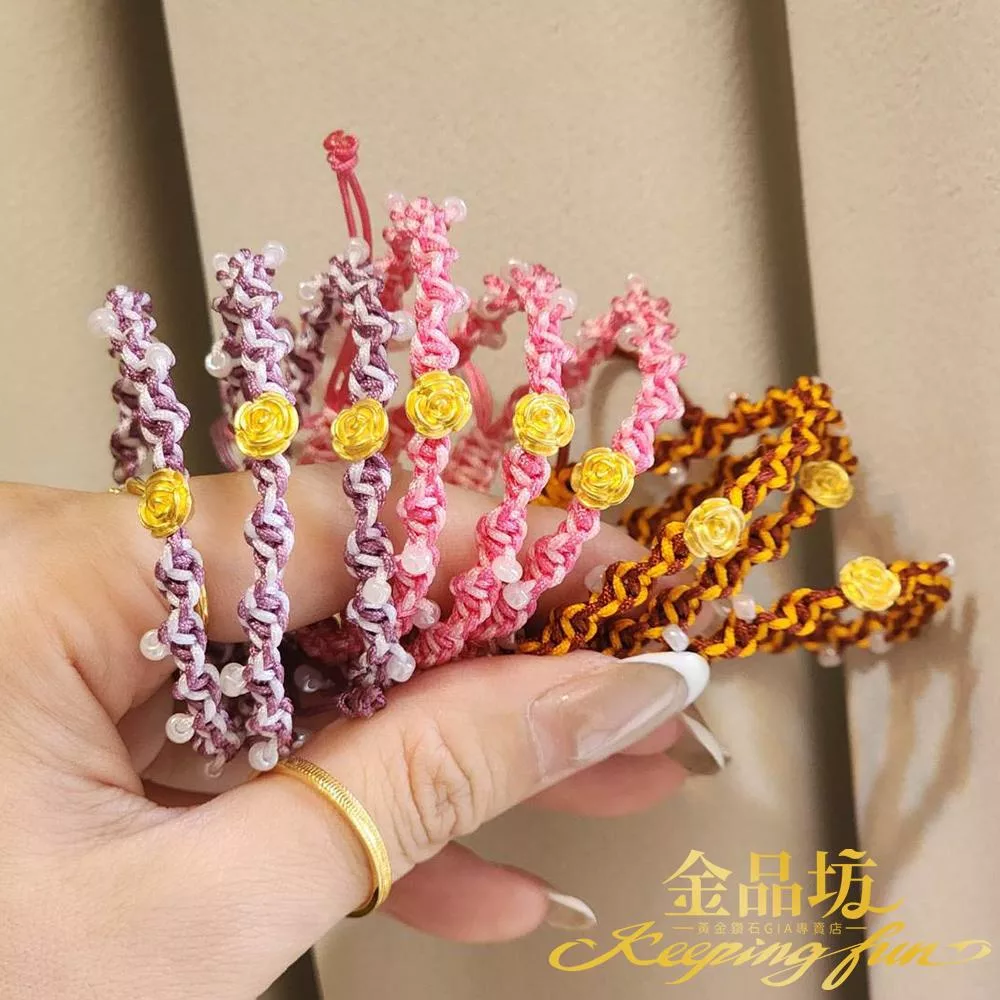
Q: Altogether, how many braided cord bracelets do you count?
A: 9